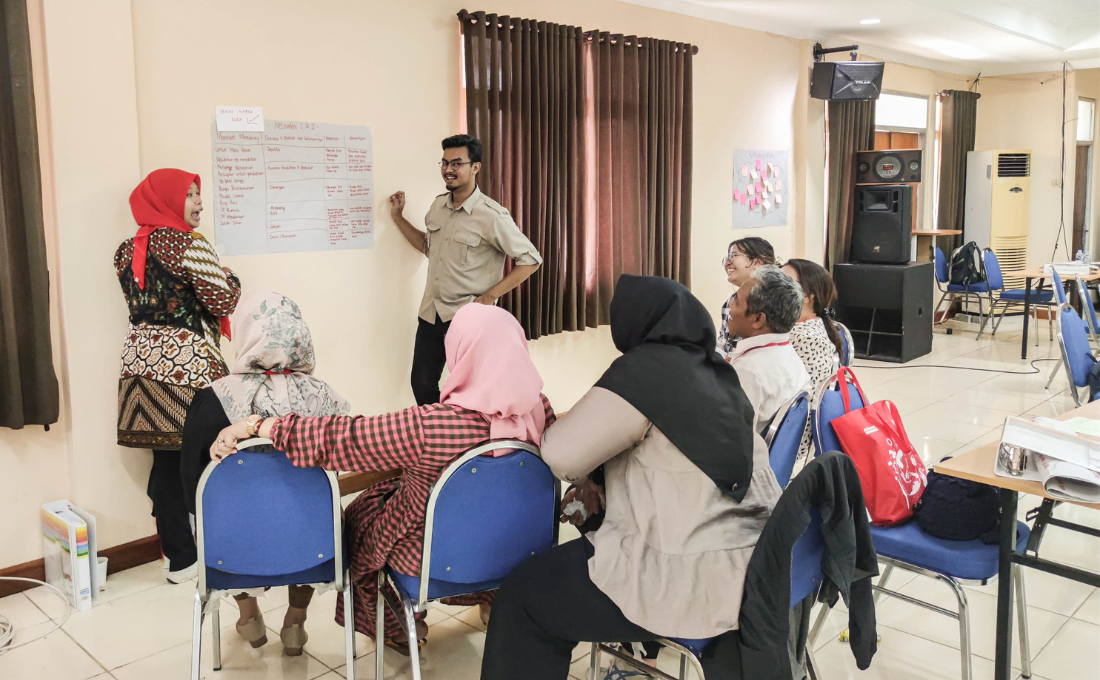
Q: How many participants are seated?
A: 6